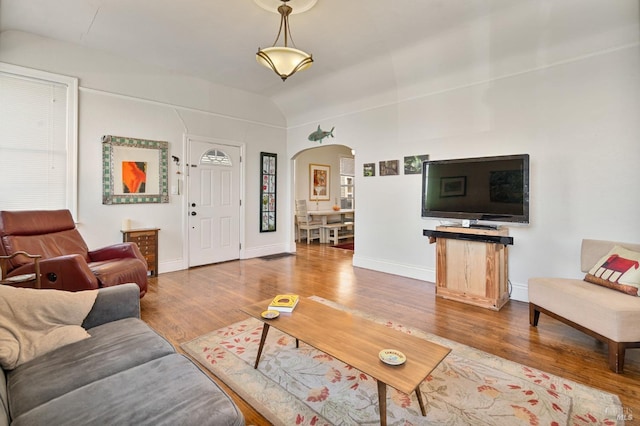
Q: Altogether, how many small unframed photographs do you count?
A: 3